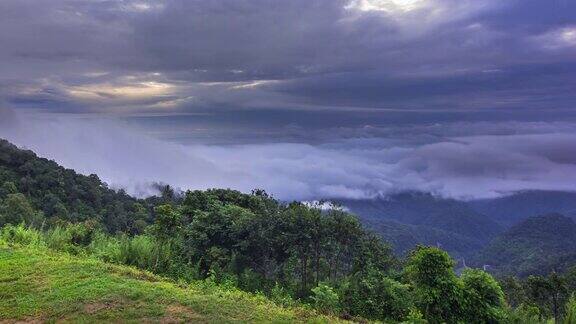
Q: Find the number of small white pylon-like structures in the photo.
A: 3